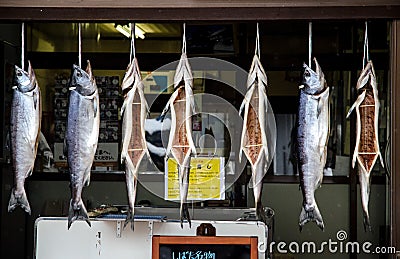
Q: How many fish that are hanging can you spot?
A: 7